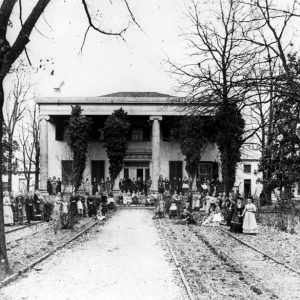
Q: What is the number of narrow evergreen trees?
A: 4